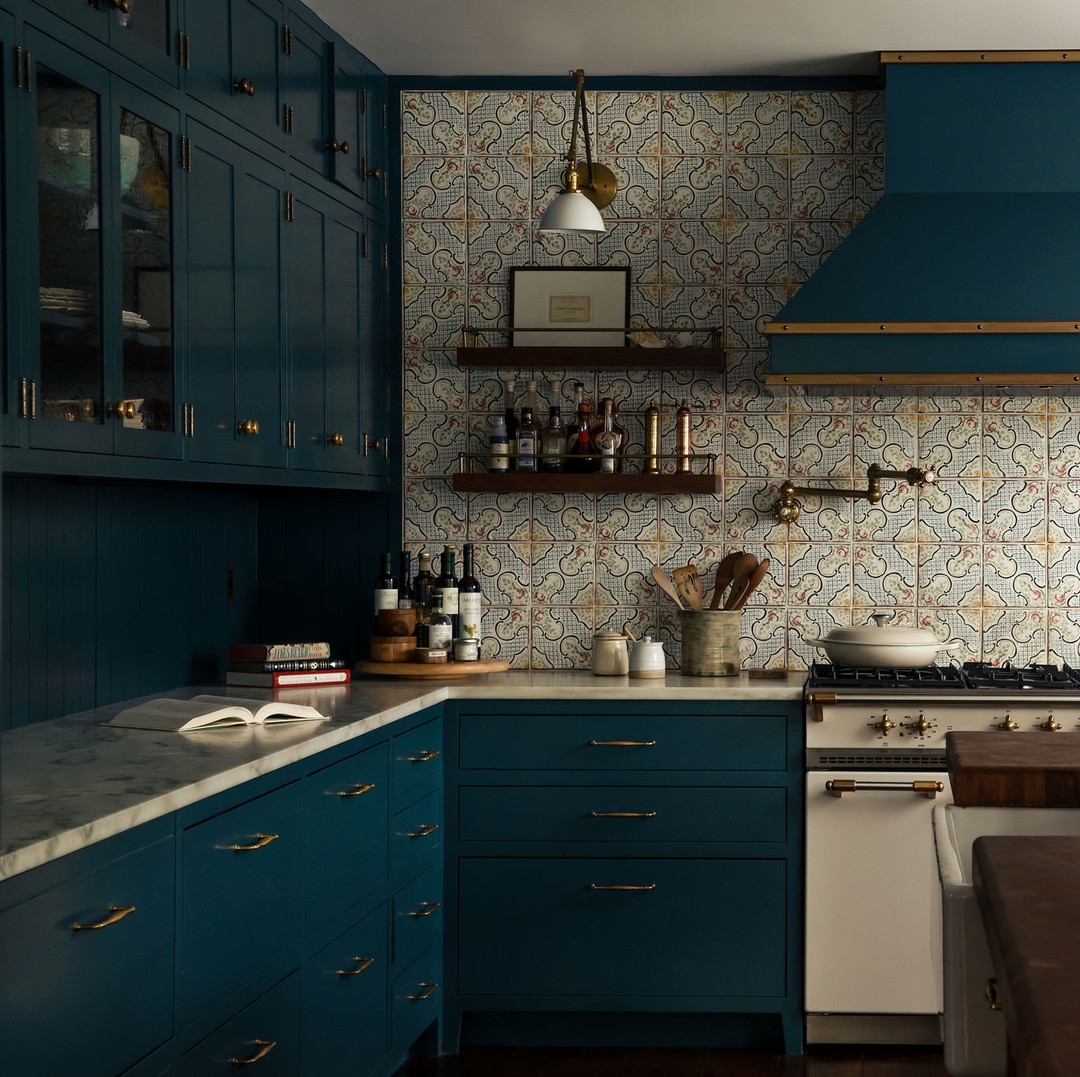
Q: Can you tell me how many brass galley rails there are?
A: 2